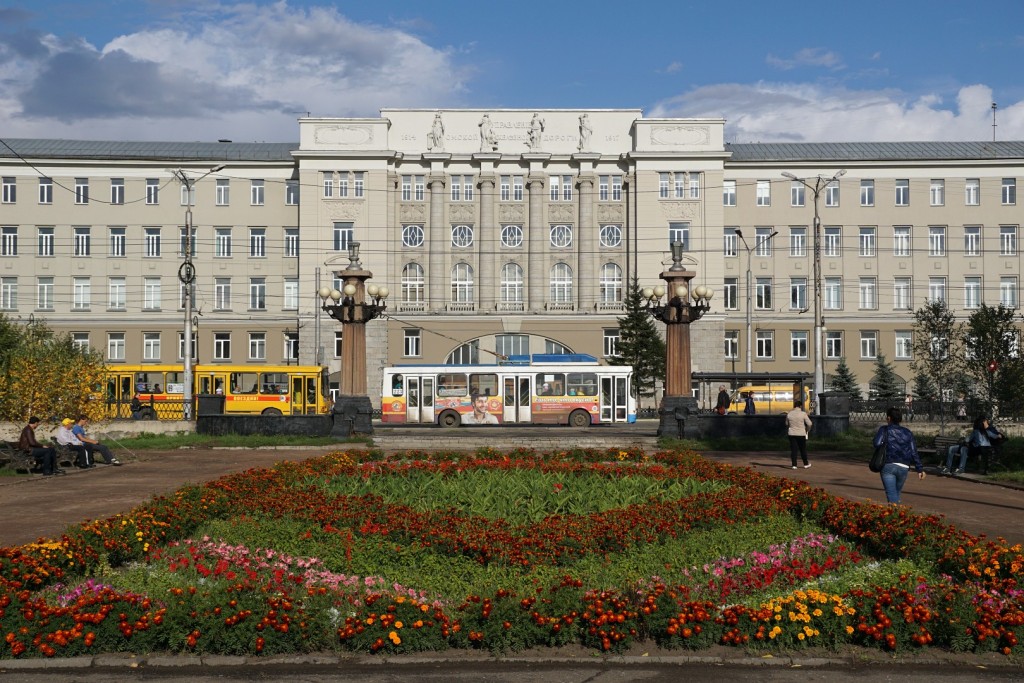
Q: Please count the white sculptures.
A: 4